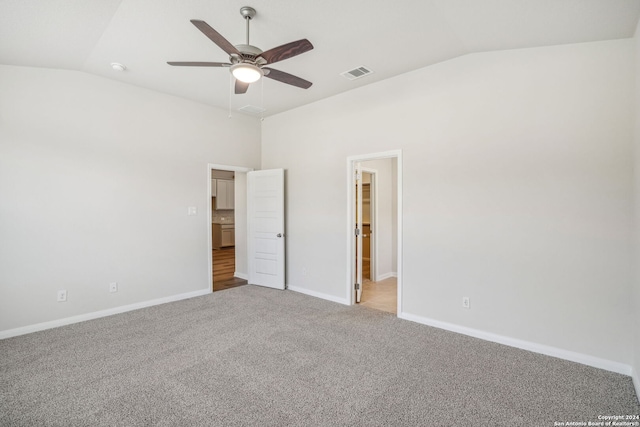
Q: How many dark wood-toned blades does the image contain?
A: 5